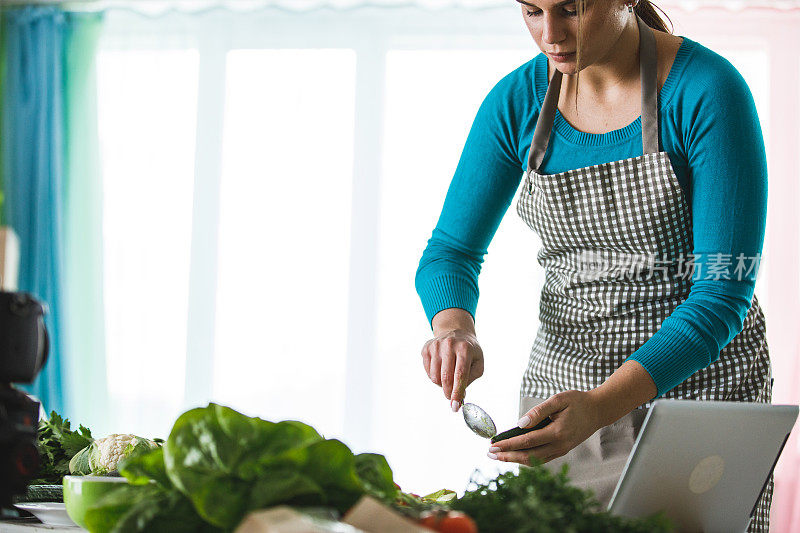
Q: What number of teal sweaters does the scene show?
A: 1